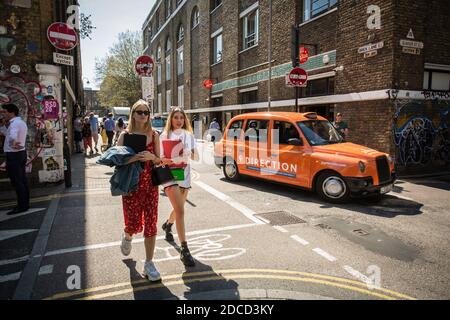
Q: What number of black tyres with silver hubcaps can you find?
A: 2